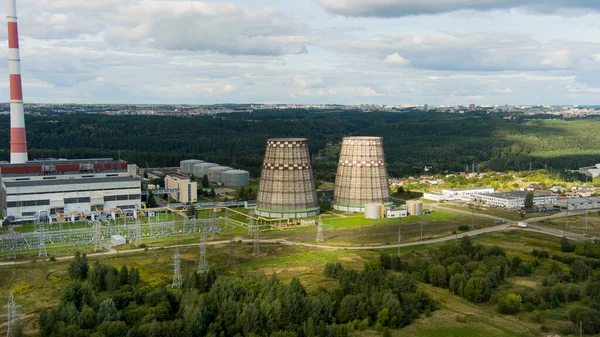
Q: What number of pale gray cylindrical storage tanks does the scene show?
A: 6